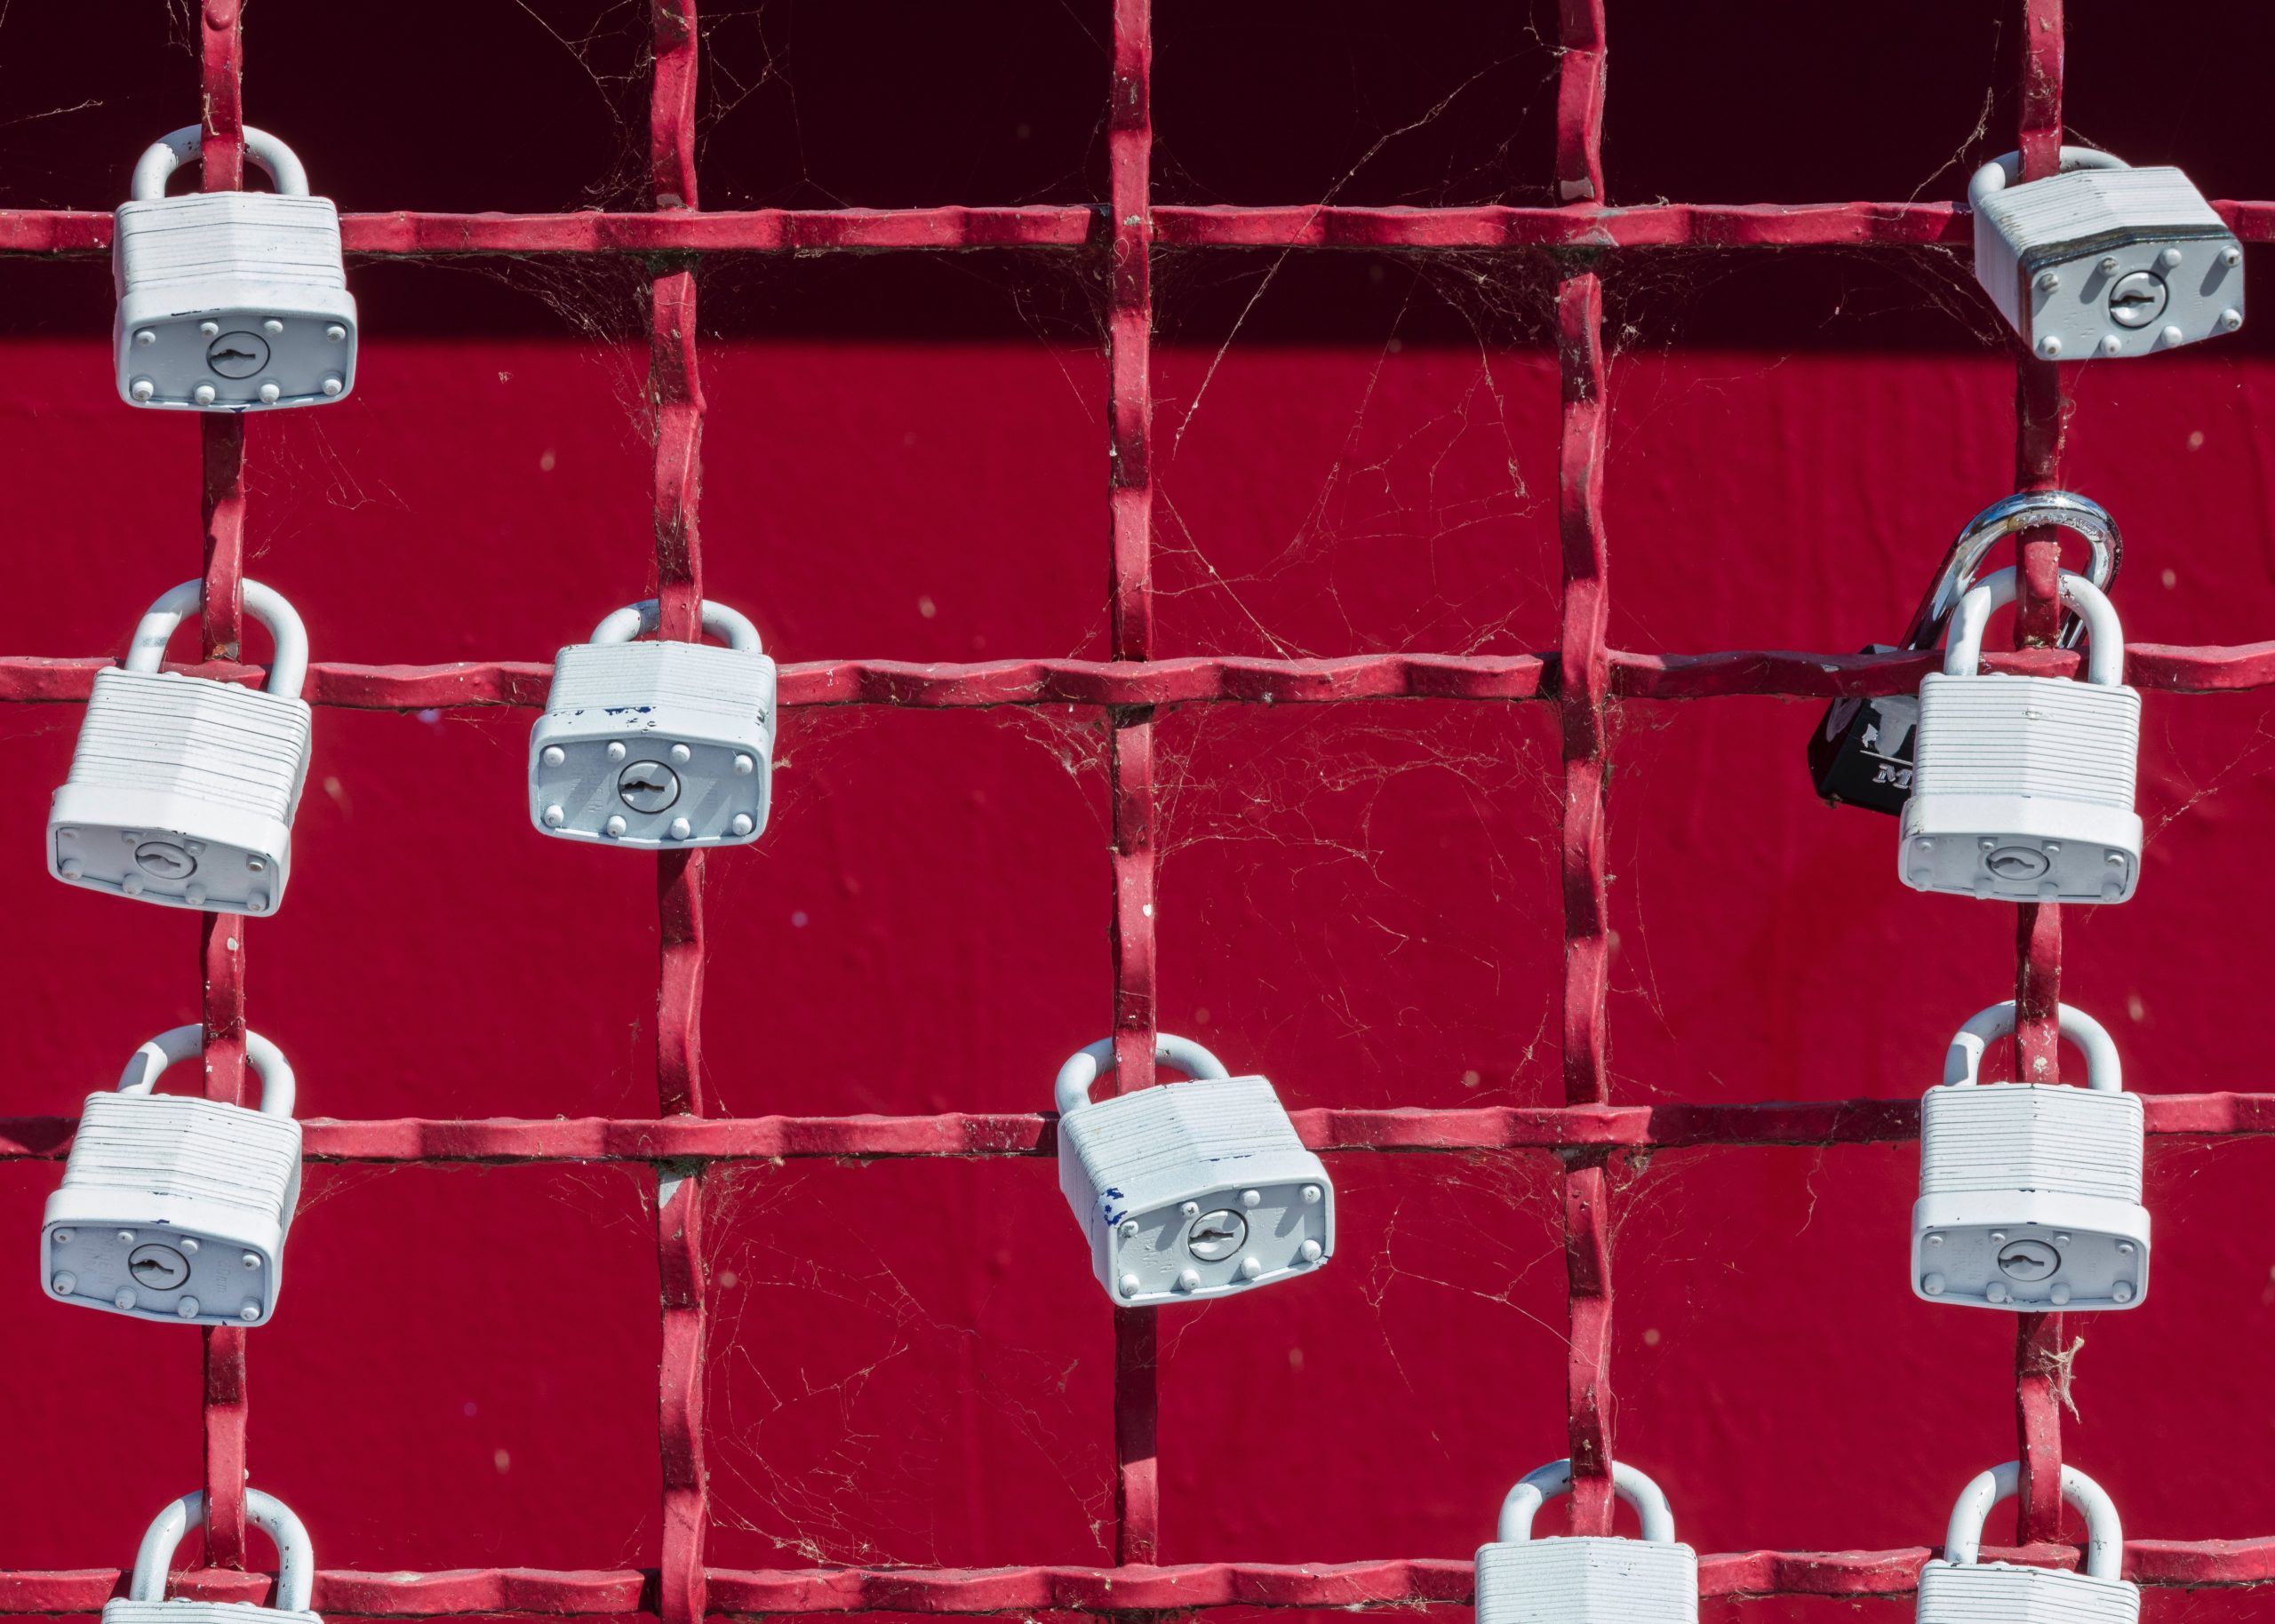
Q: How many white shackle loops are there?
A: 11